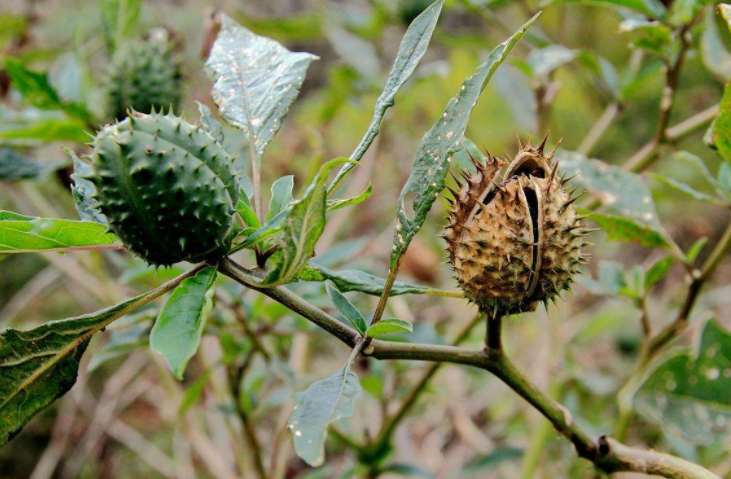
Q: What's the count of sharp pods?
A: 3